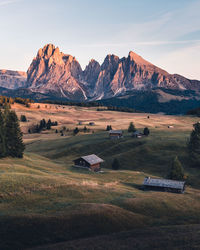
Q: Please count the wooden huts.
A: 4